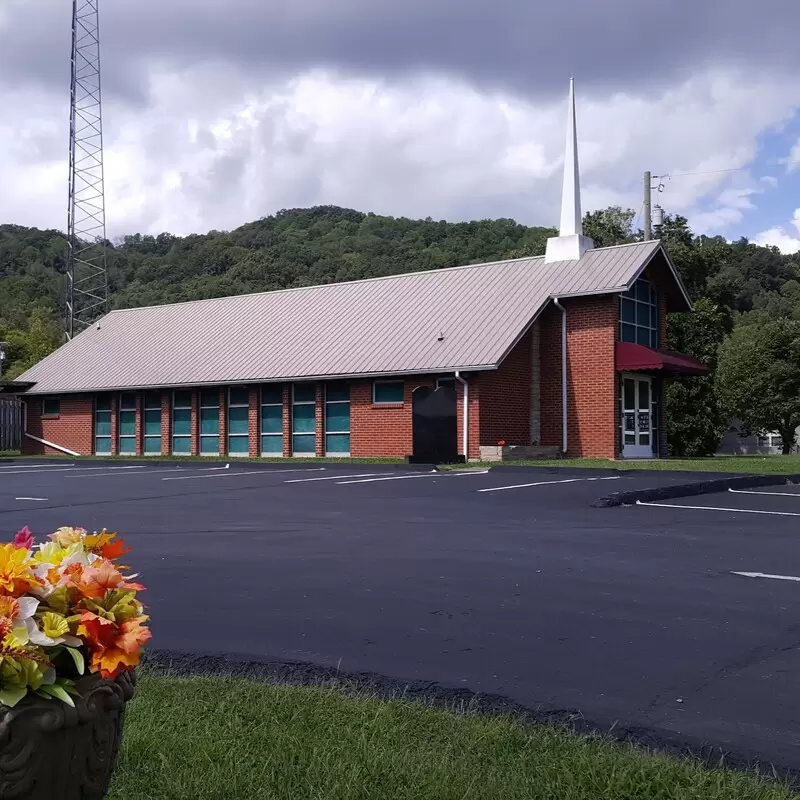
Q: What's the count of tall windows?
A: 9